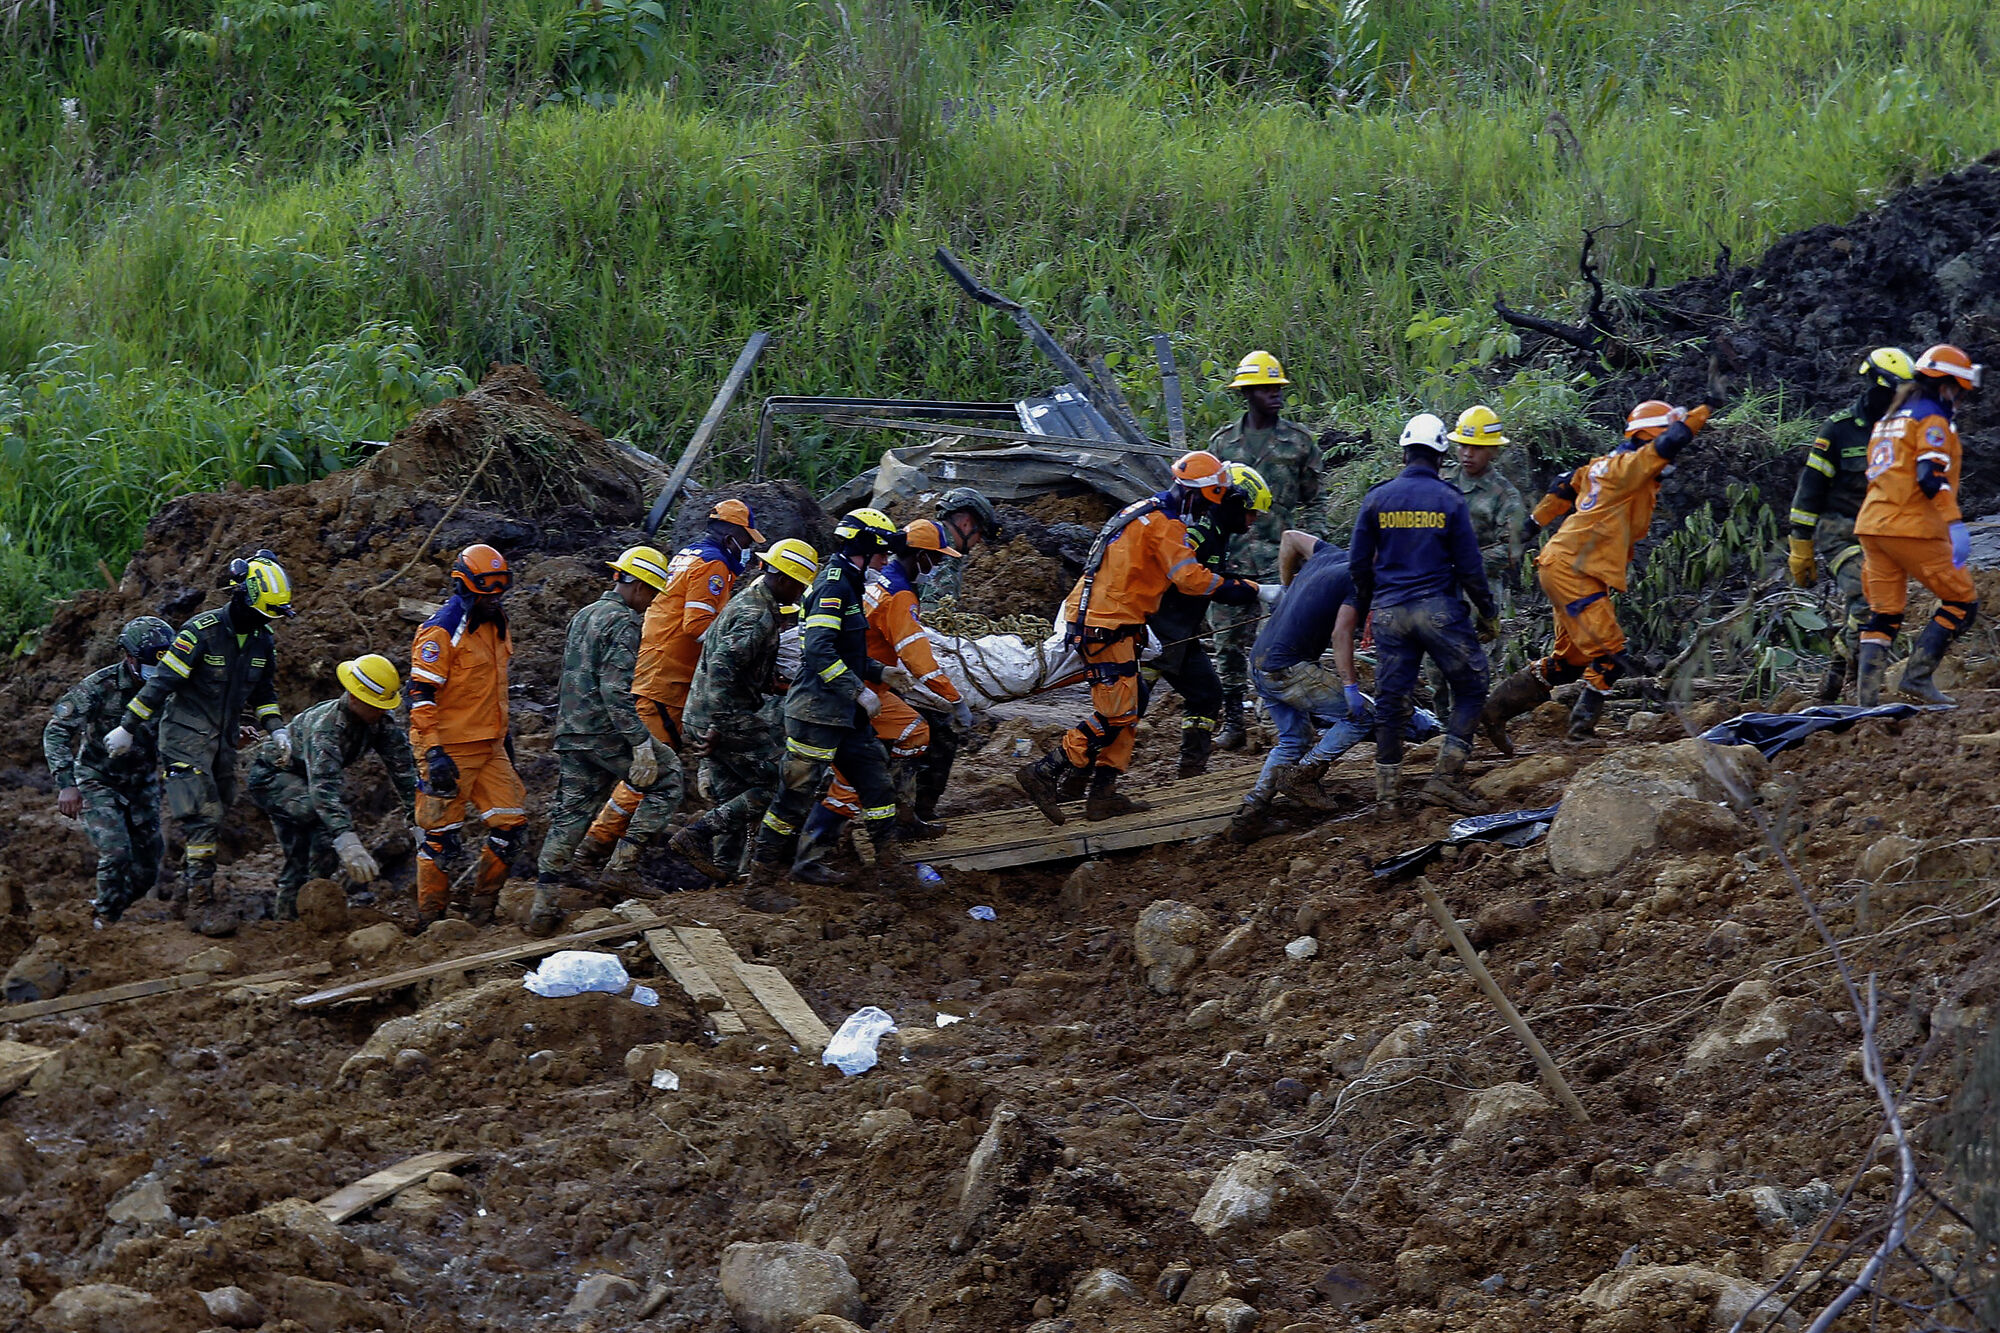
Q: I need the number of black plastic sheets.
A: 2